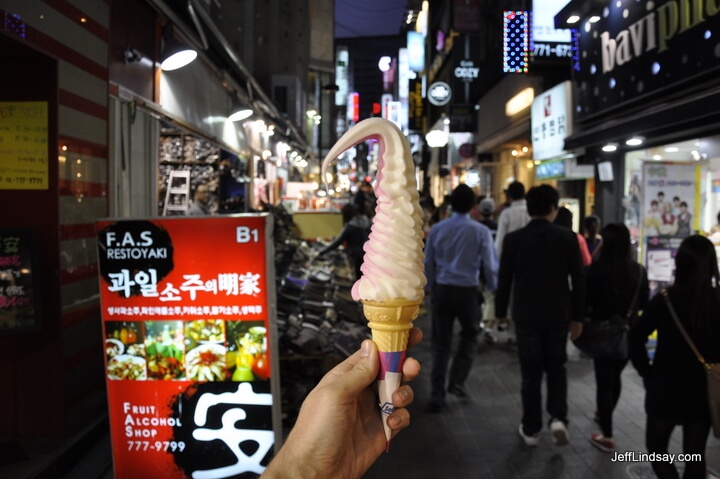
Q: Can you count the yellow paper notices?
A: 1